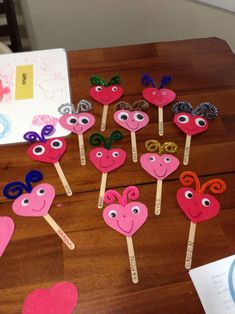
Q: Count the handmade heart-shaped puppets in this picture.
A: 11